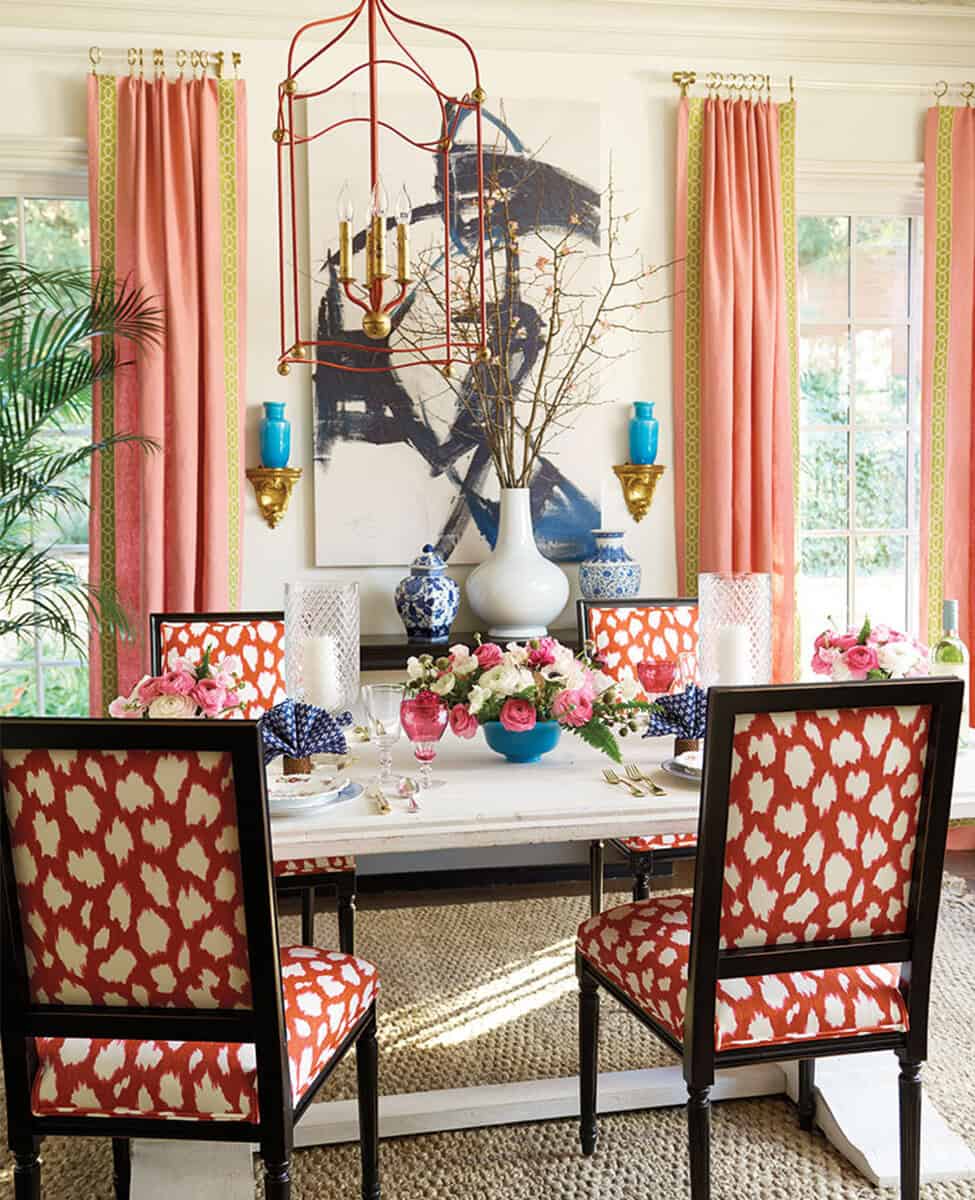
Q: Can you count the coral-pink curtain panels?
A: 3